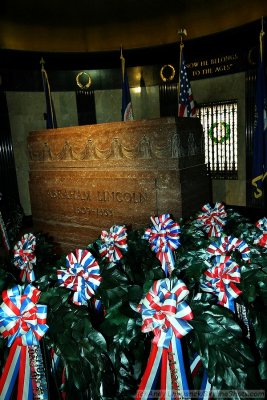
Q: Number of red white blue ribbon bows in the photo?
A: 10